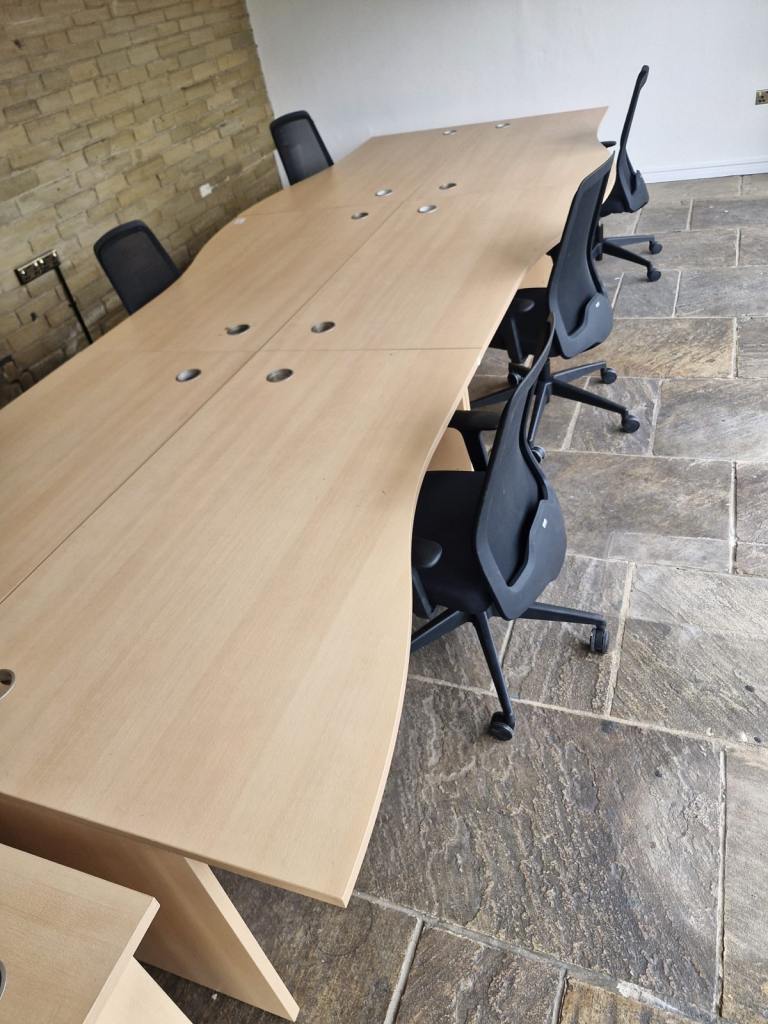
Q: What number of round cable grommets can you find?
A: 12